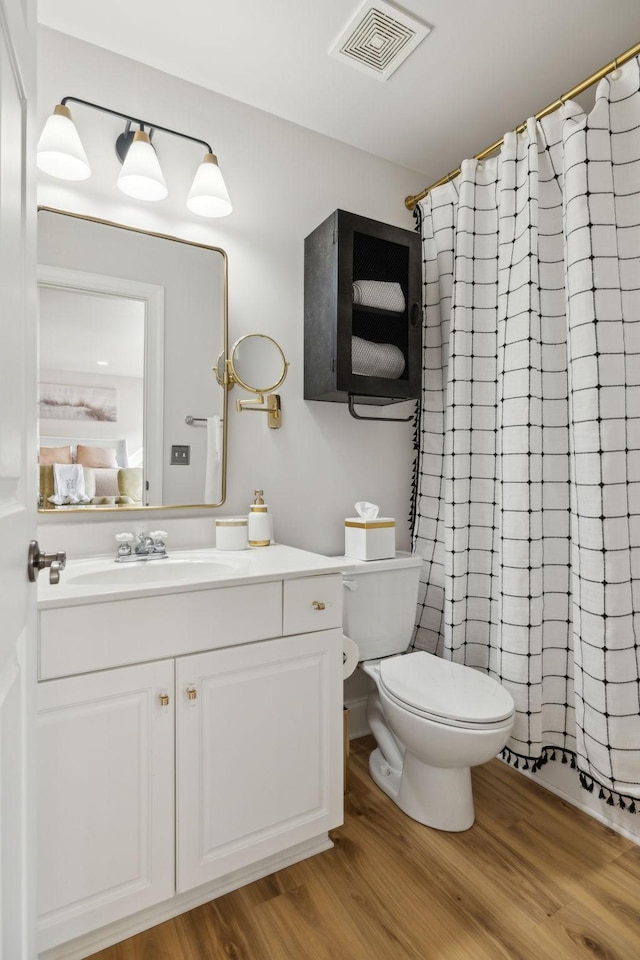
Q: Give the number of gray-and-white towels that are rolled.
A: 2